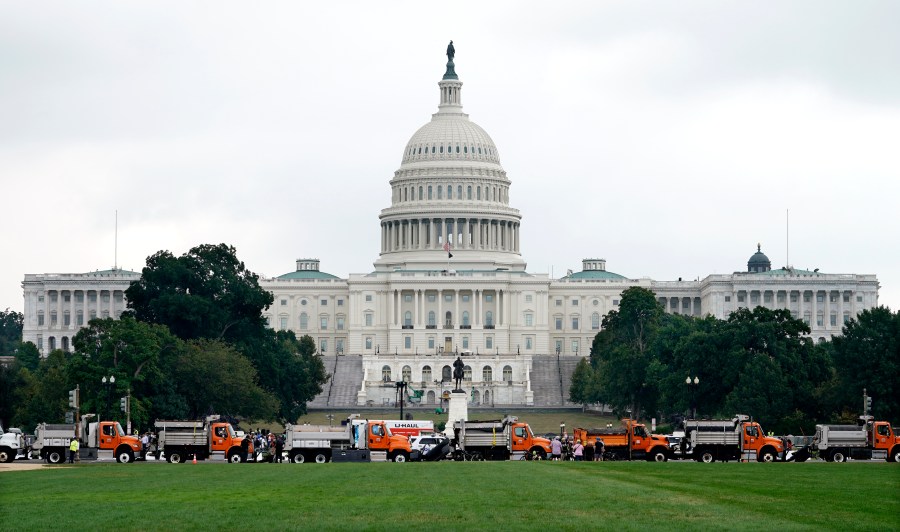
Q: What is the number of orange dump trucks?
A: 7